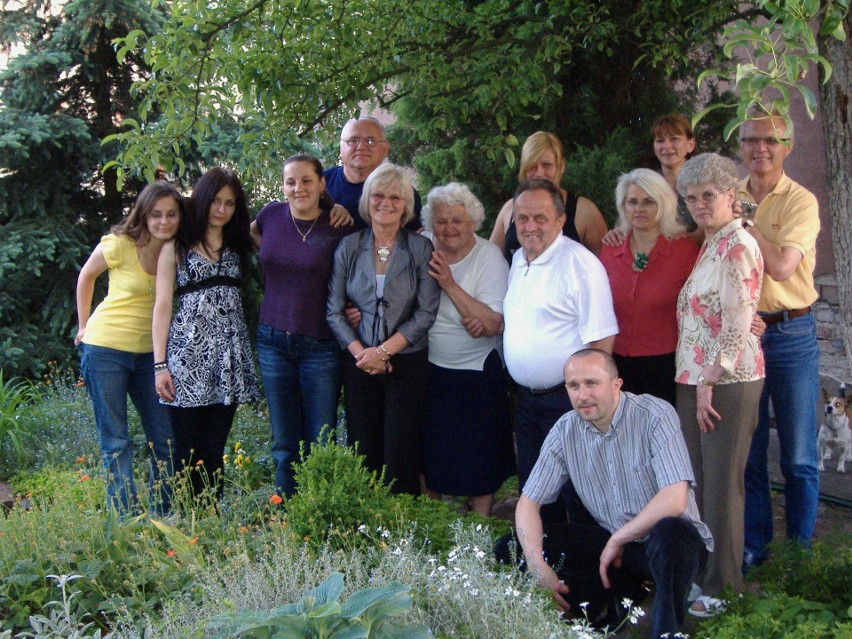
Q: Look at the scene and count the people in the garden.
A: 13